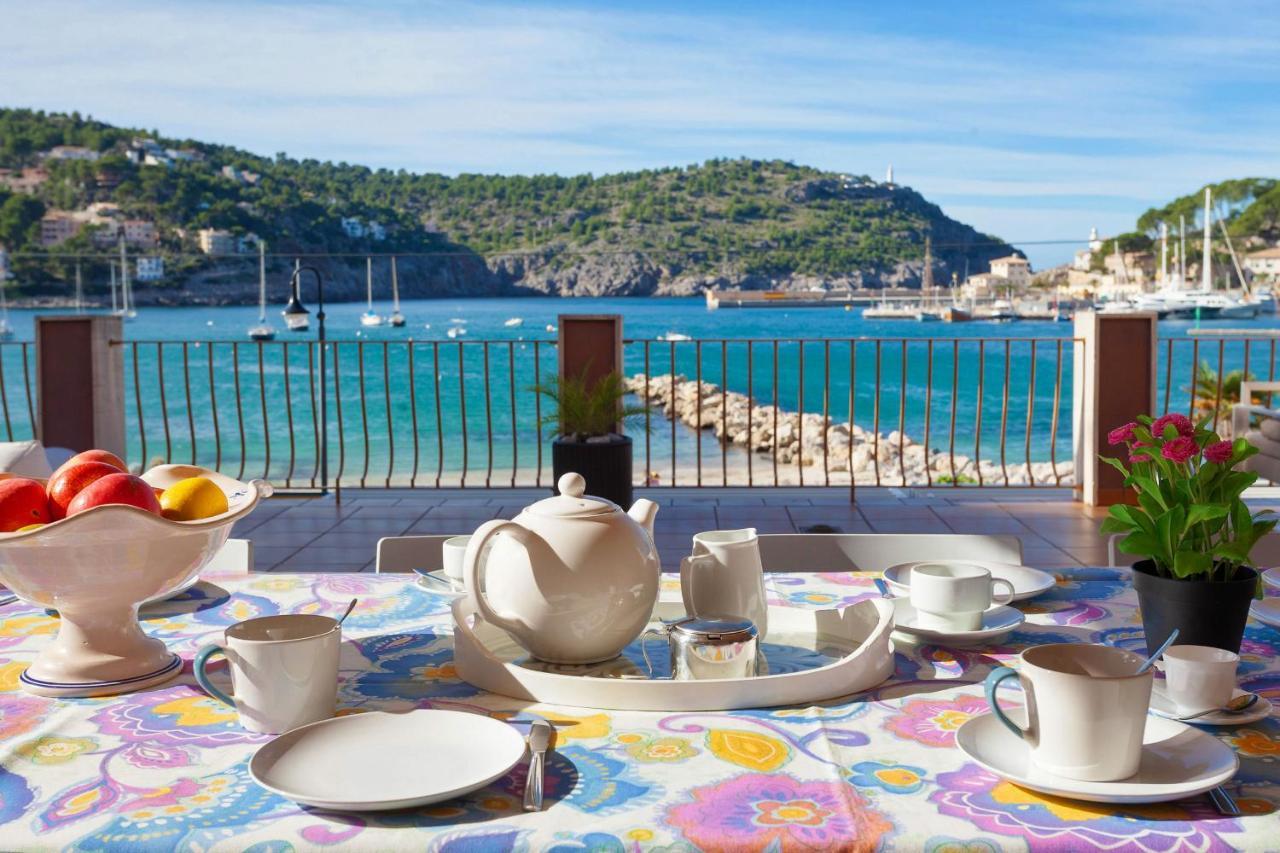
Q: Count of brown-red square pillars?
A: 3